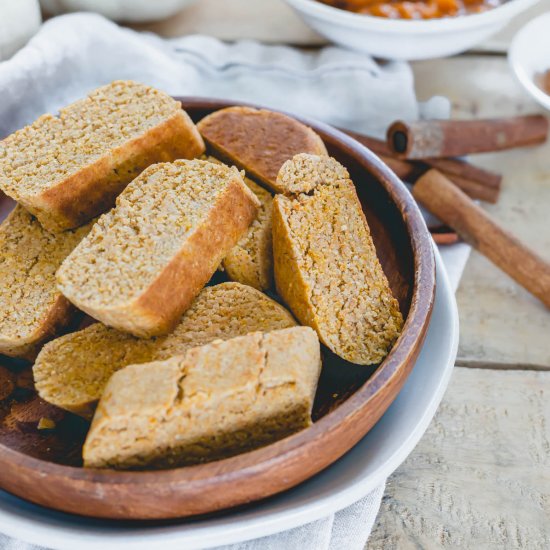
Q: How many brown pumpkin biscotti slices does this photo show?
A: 8